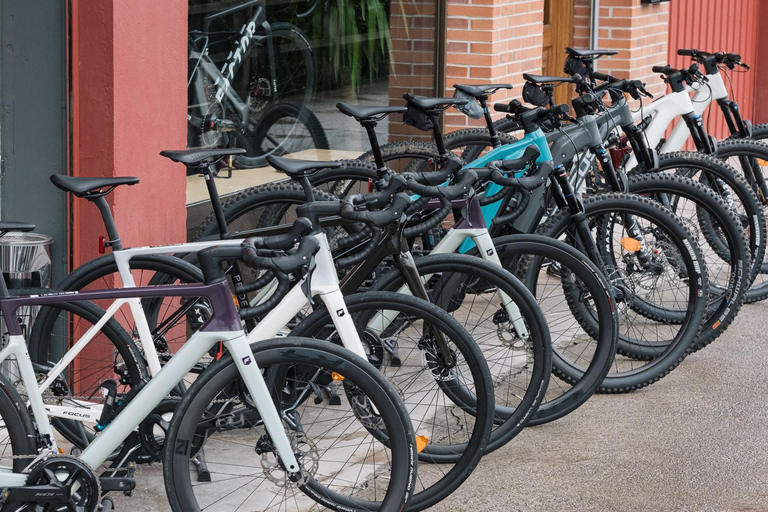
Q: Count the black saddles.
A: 9